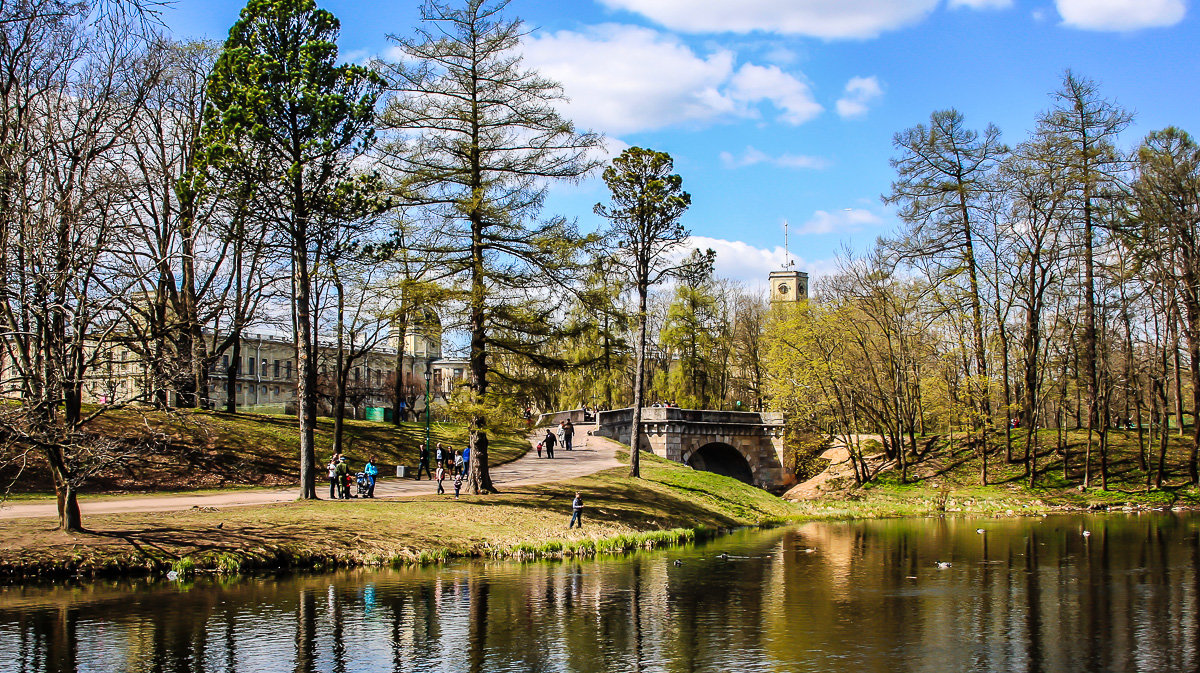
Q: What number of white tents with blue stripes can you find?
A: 0